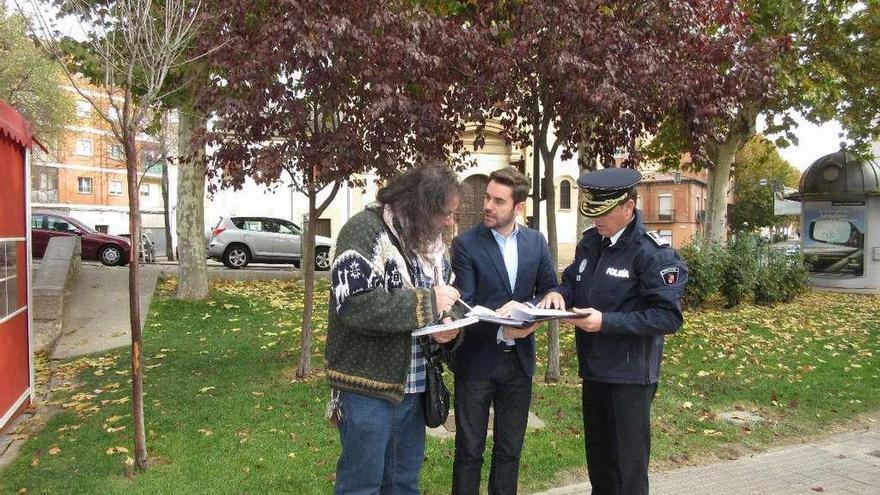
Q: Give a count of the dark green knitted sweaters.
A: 1